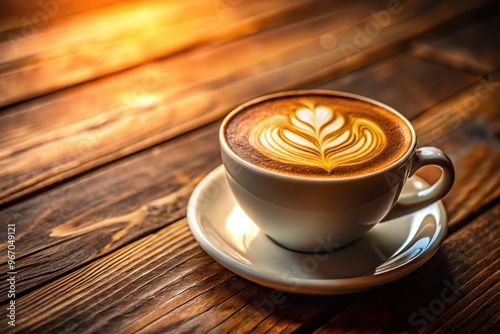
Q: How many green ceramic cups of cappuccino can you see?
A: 0